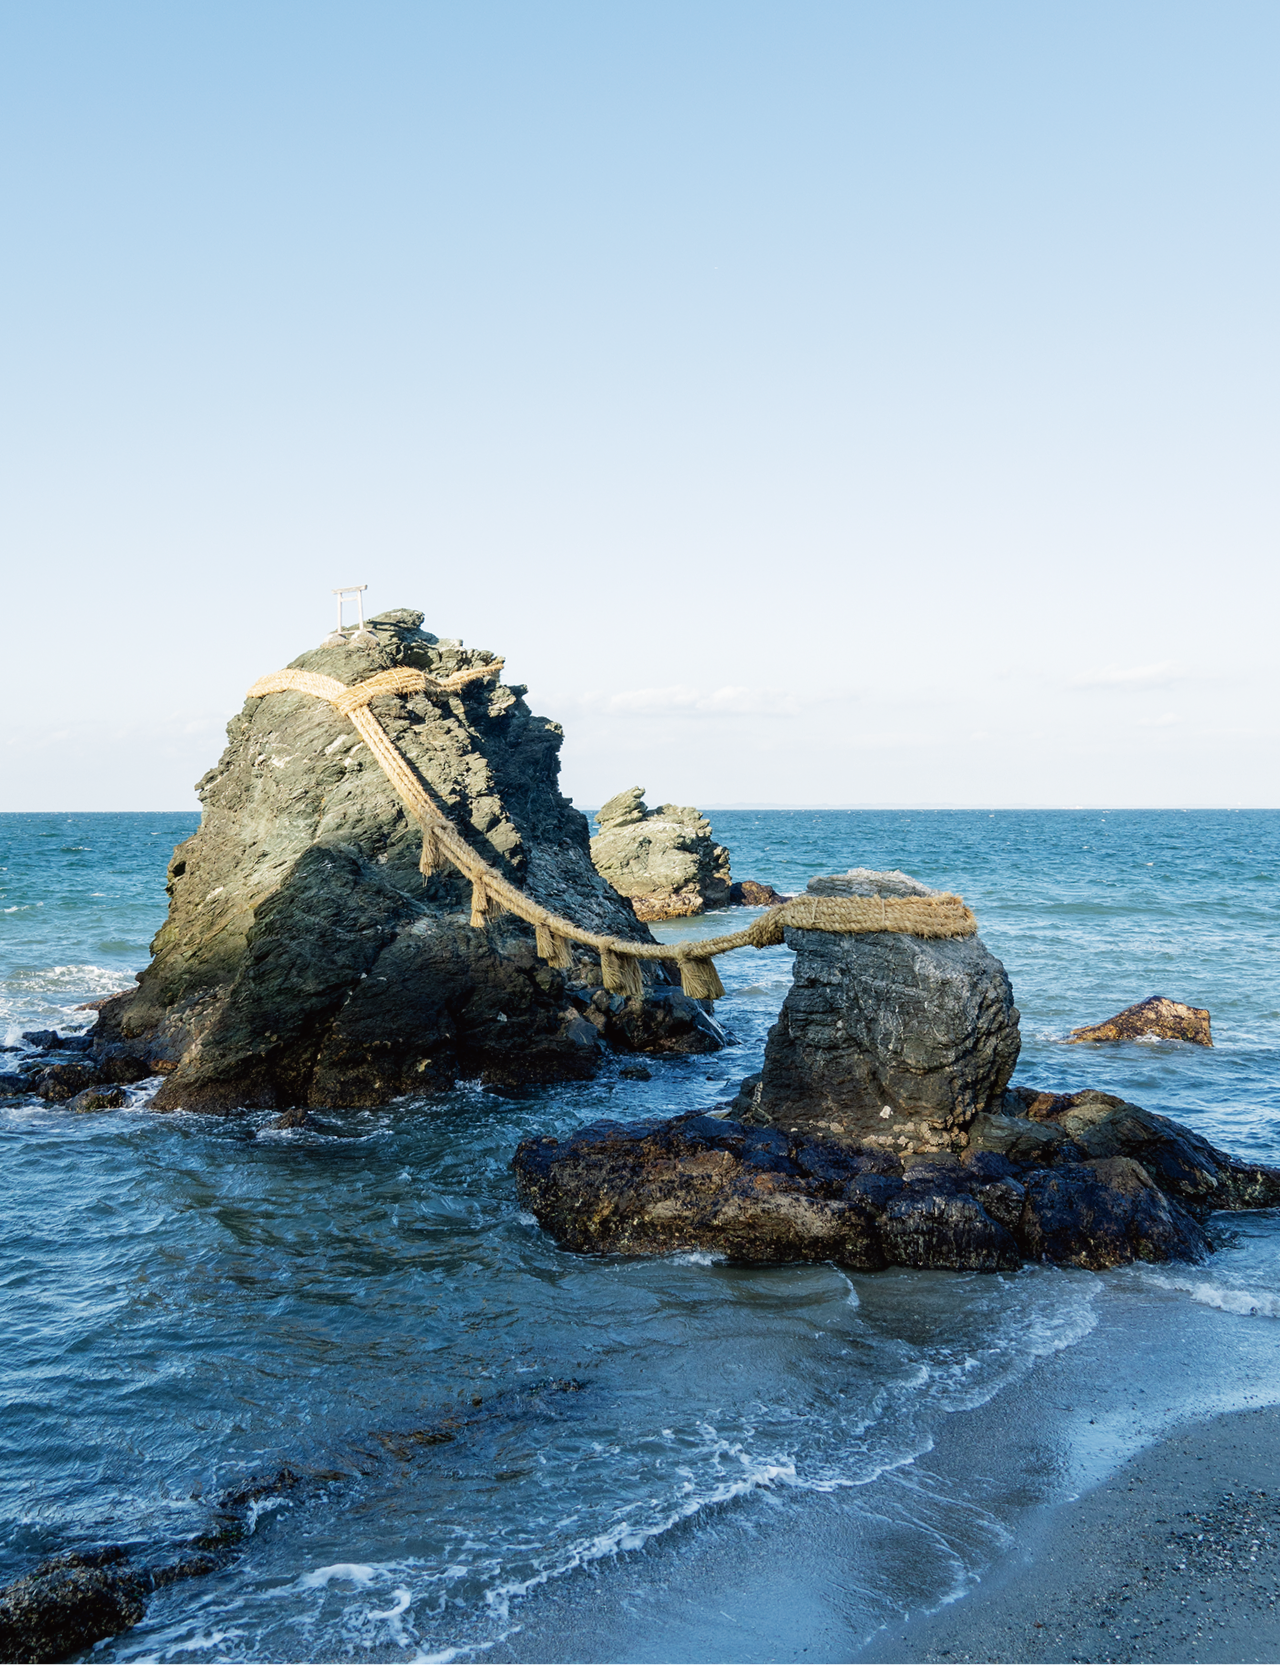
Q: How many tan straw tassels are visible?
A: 5